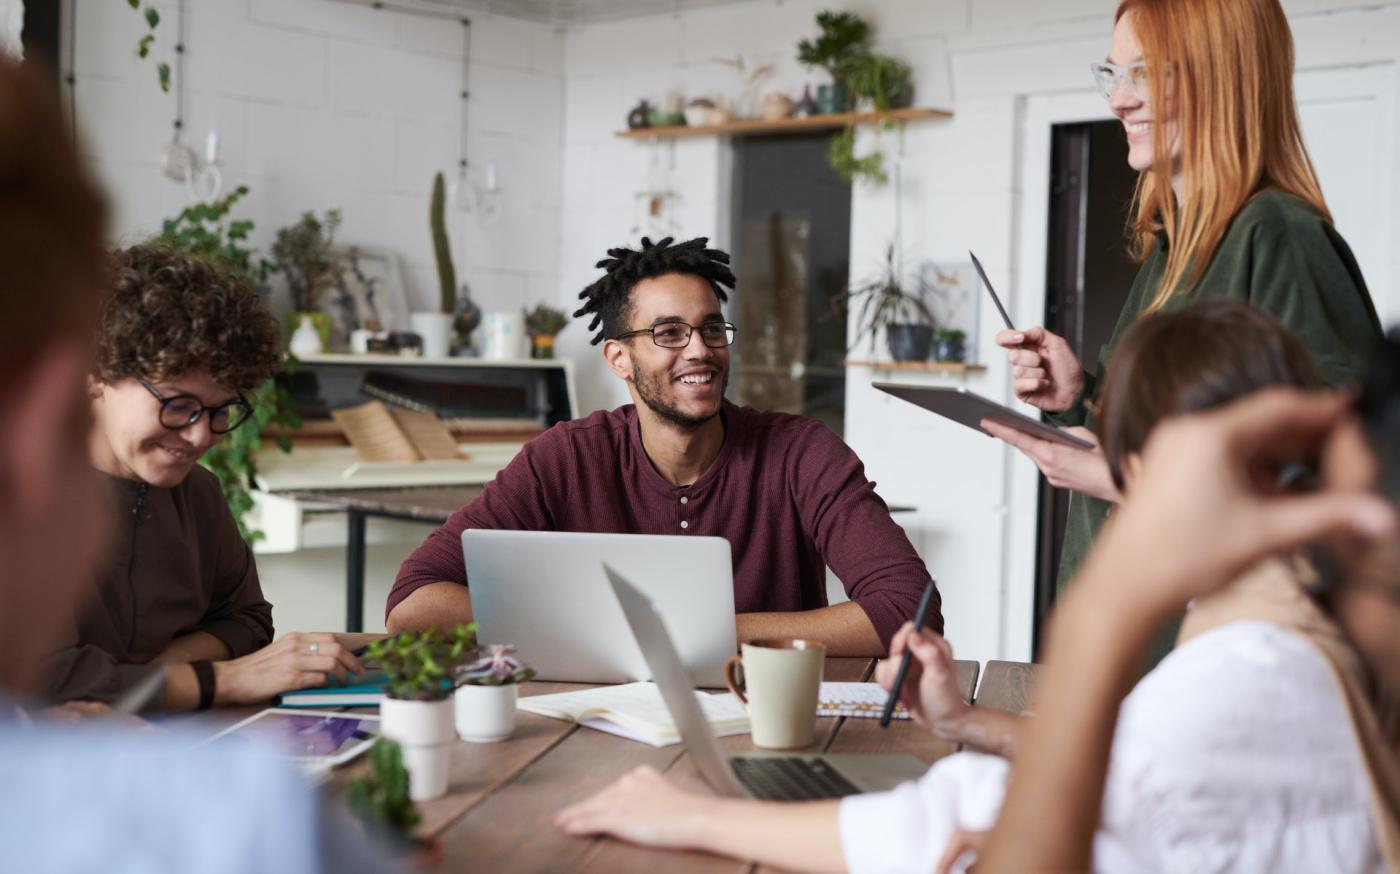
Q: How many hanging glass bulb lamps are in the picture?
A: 2